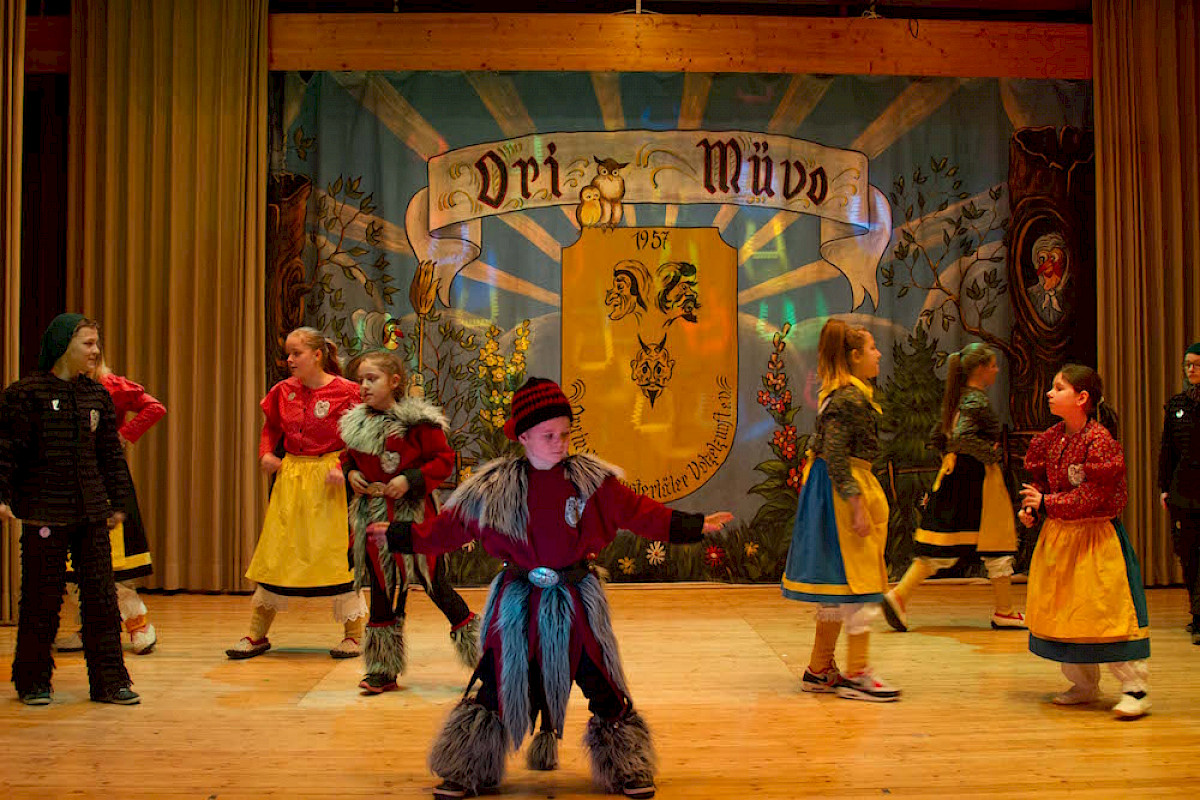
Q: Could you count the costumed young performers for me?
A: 9